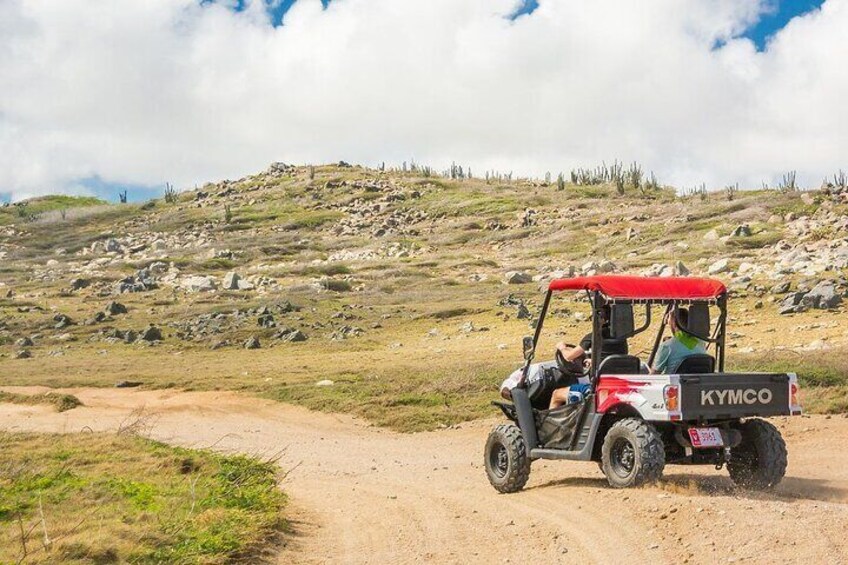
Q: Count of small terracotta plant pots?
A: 0